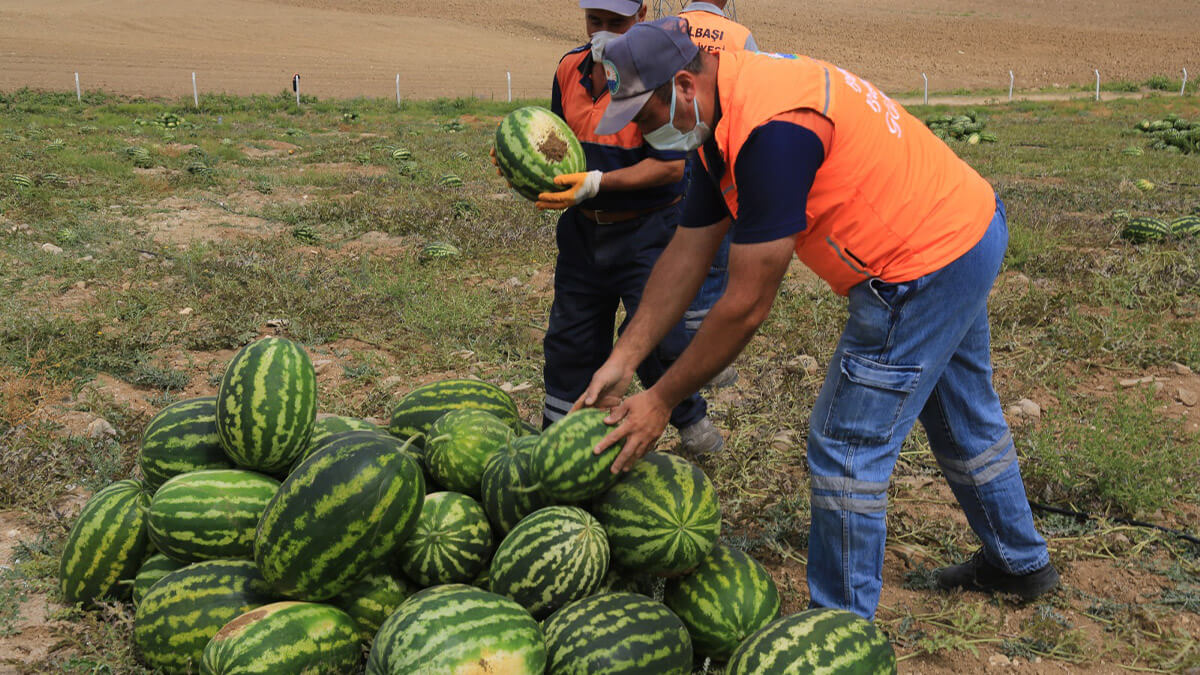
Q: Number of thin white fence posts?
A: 9